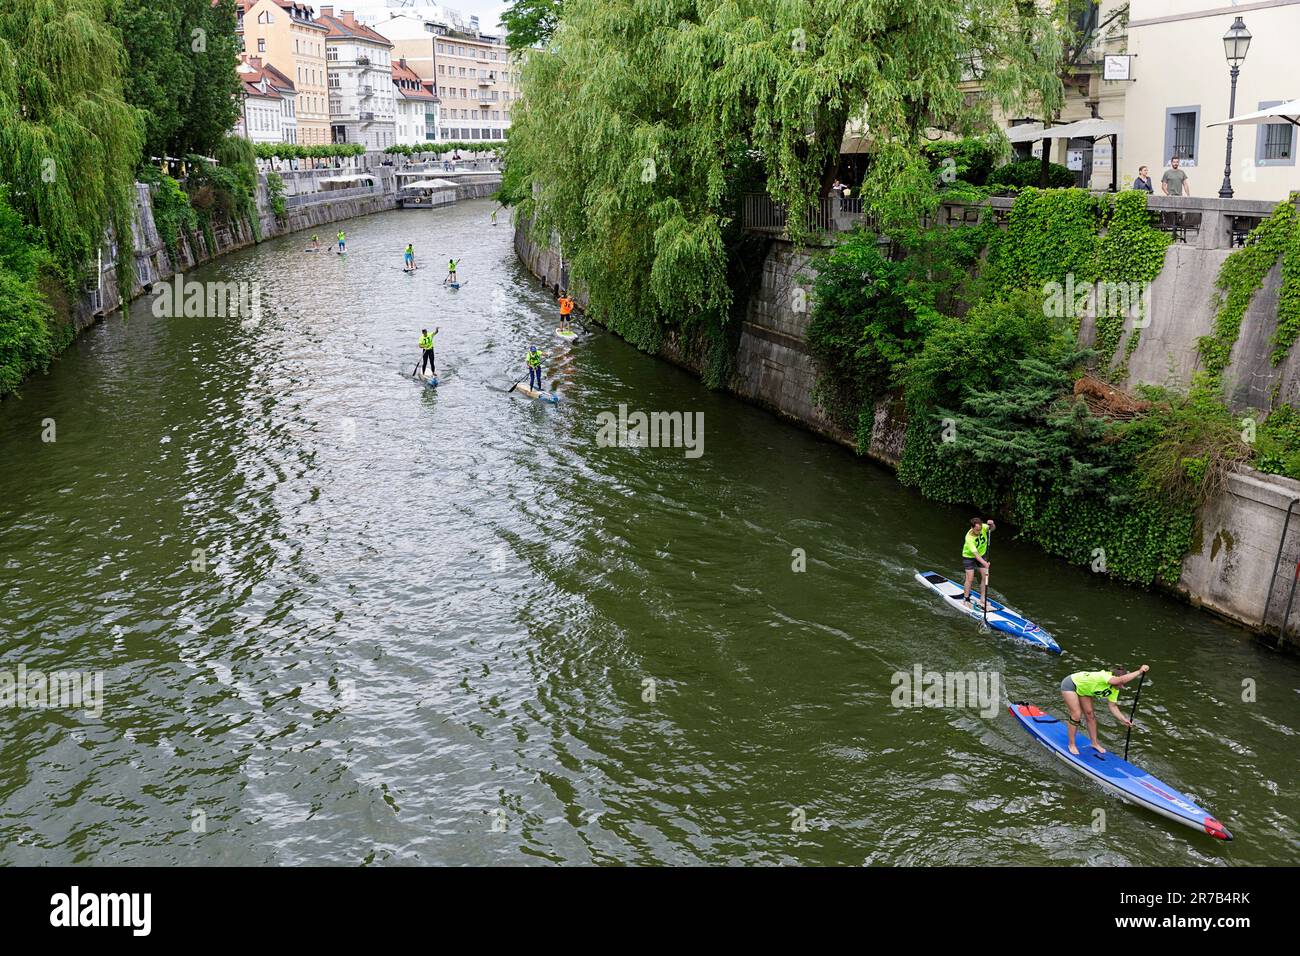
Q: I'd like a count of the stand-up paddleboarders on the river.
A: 10